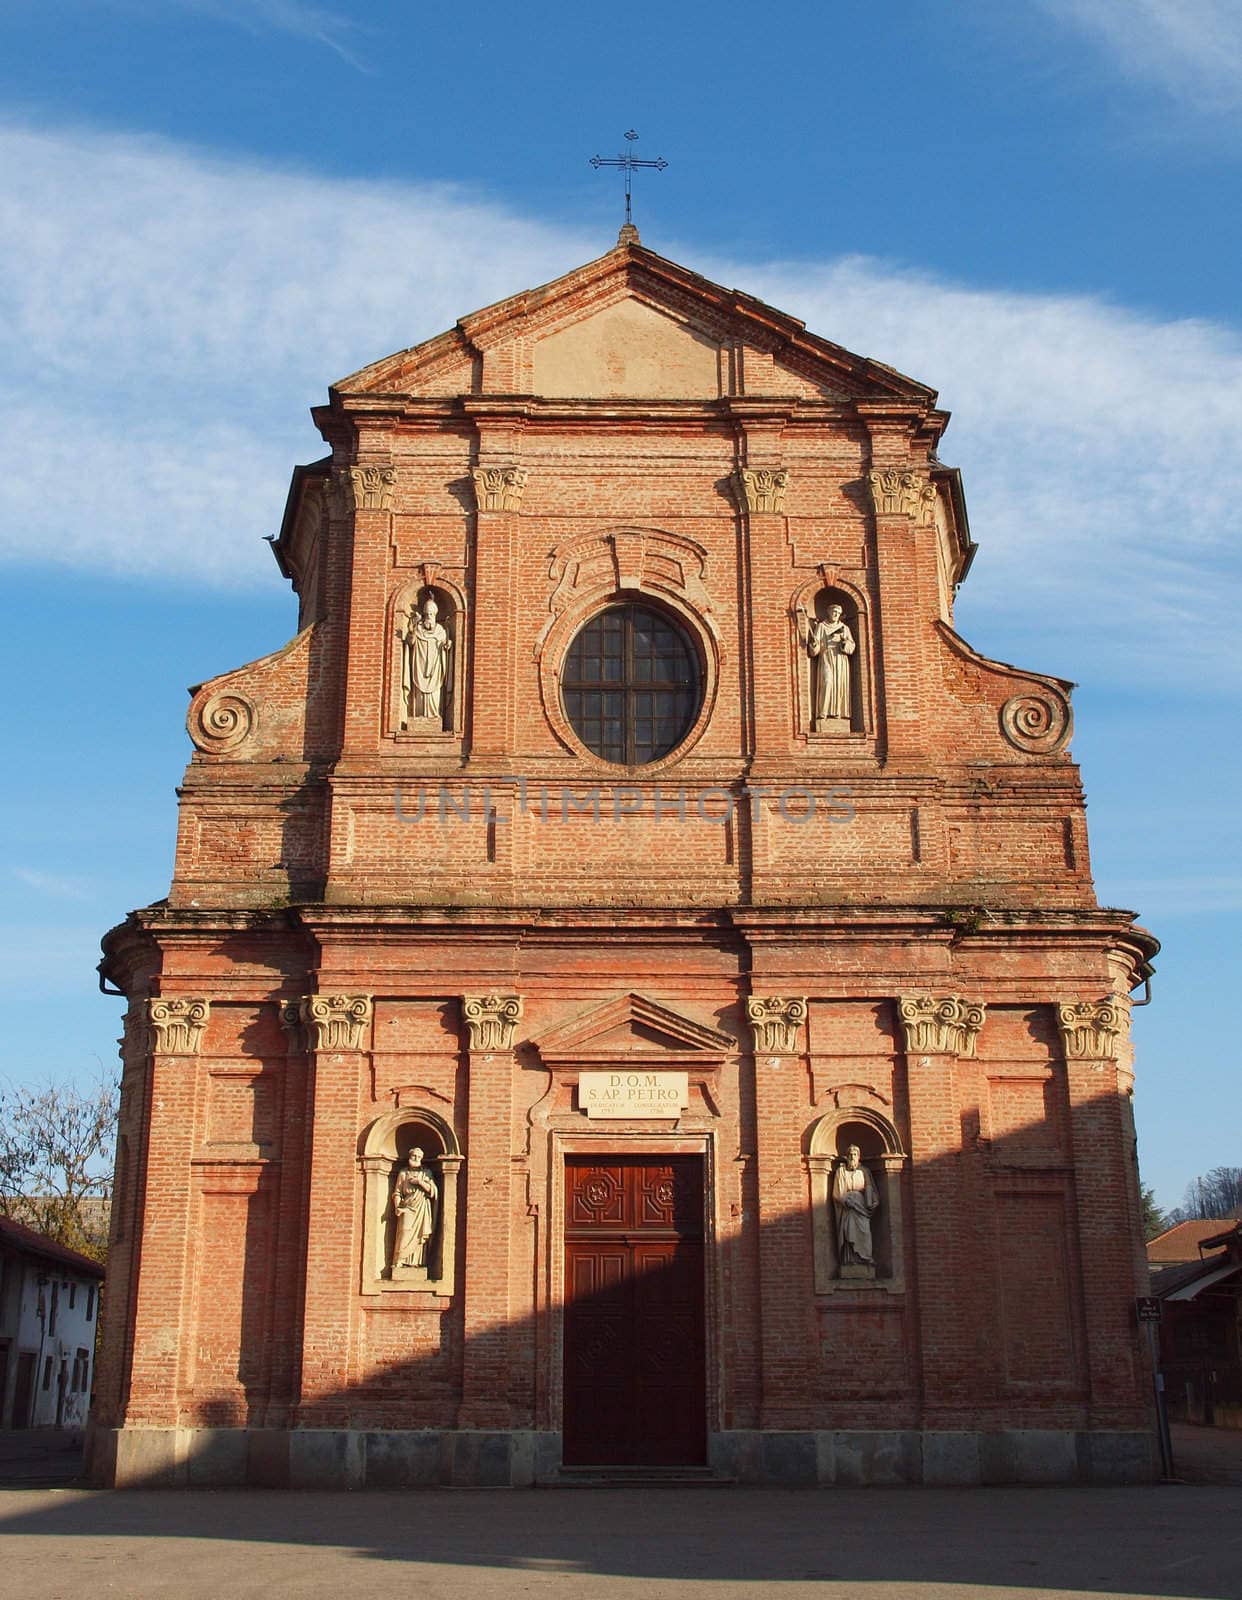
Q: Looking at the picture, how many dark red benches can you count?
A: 0